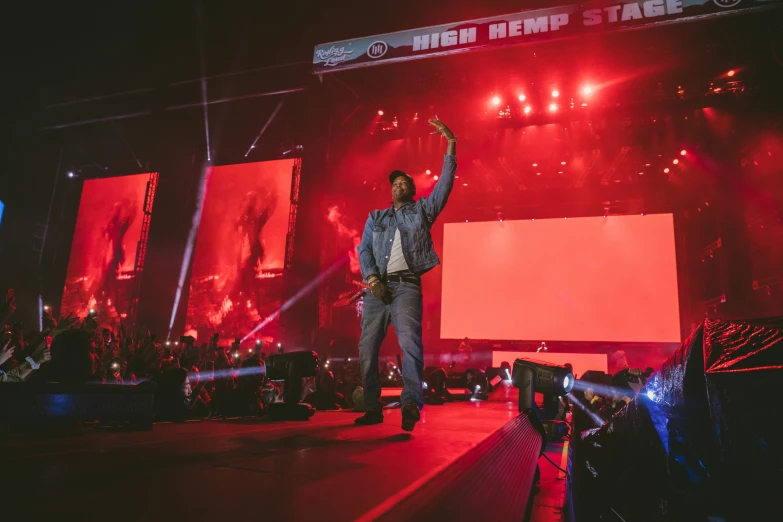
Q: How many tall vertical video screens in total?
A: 2